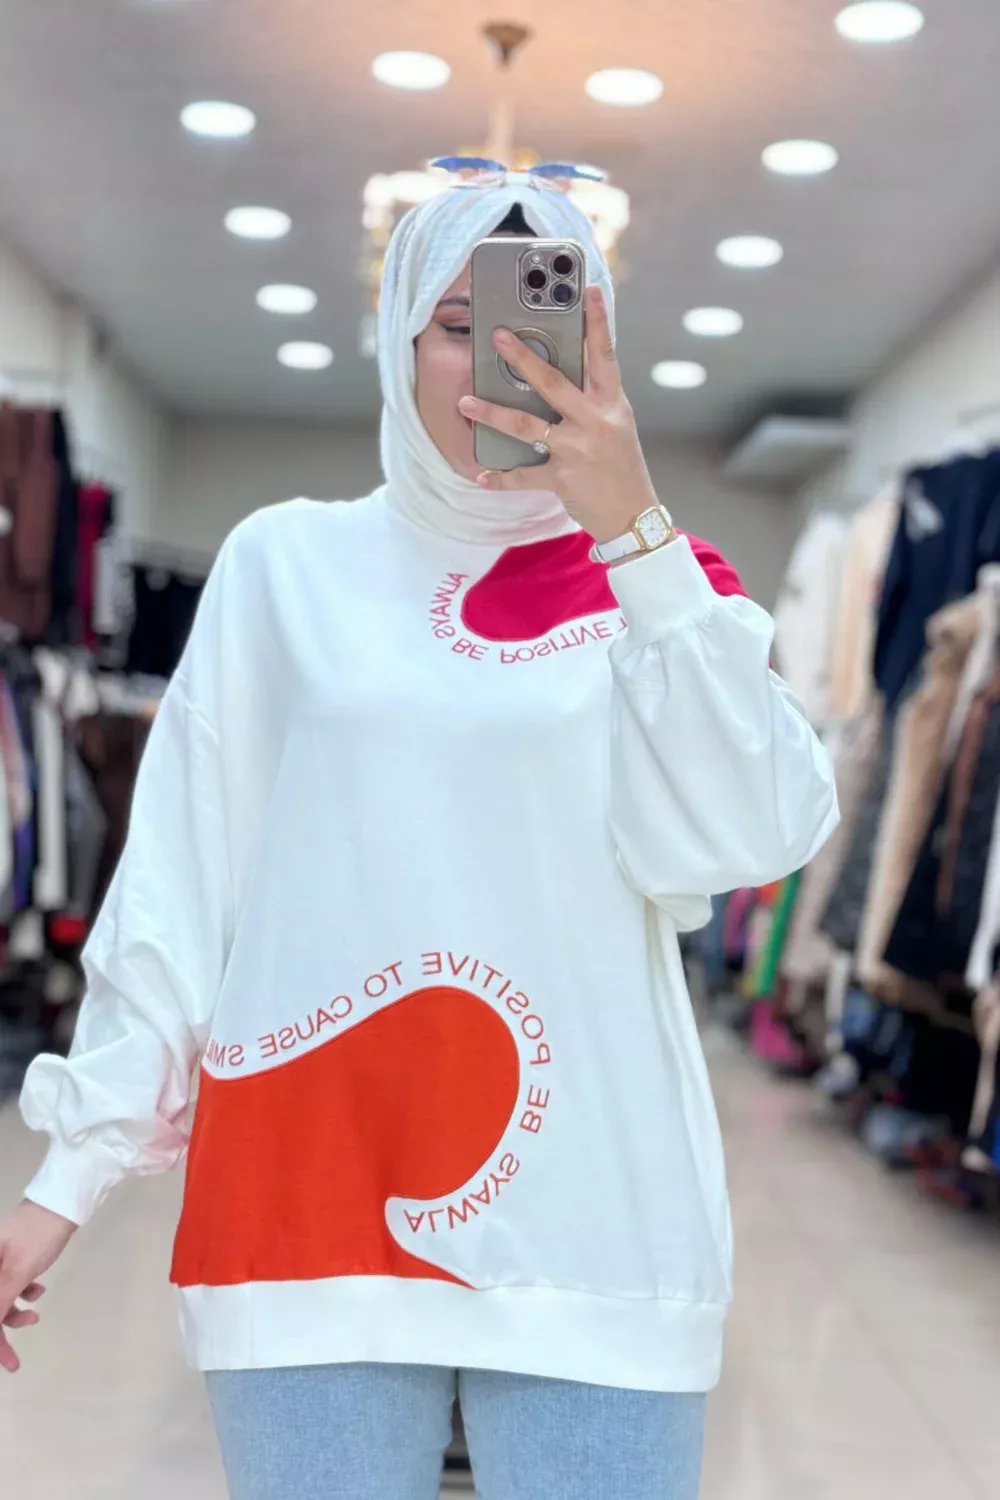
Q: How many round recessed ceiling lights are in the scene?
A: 11